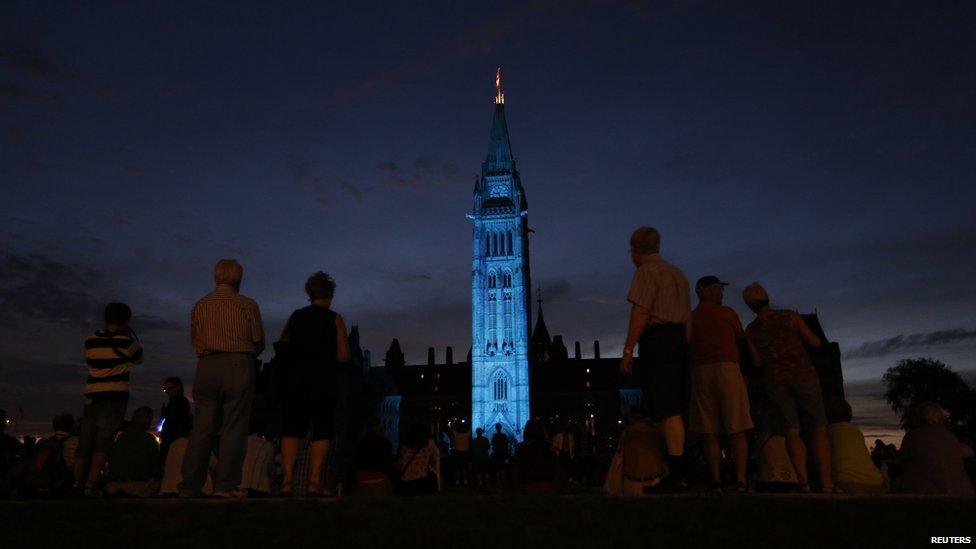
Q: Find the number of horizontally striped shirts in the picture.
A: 1